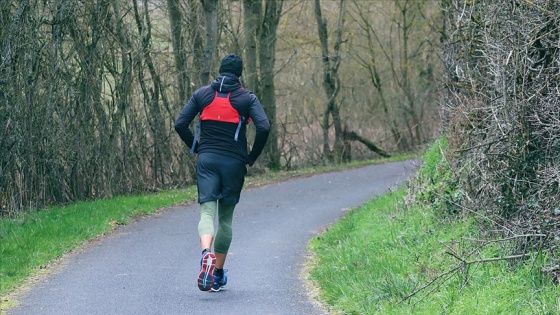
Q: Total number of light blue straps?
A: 2